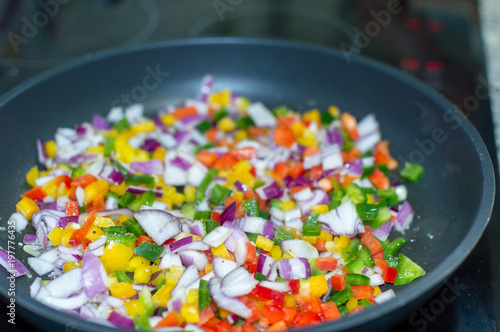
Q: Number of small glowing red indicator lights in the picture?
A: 4